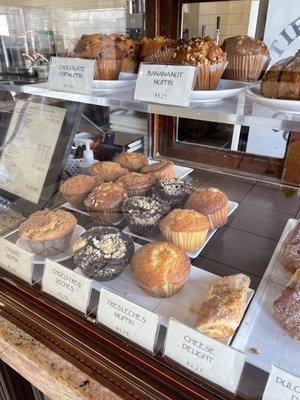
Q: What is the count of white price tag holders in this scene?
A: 7